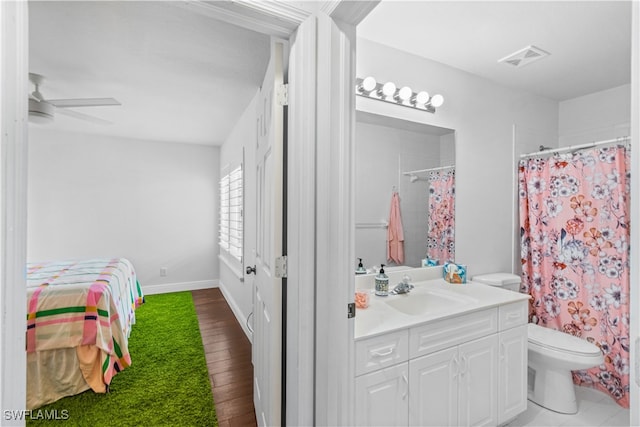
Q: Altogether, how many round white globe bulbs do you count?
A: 5